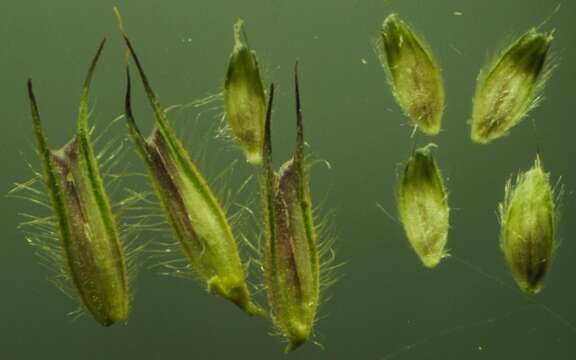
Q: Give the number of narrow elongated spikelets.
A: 3